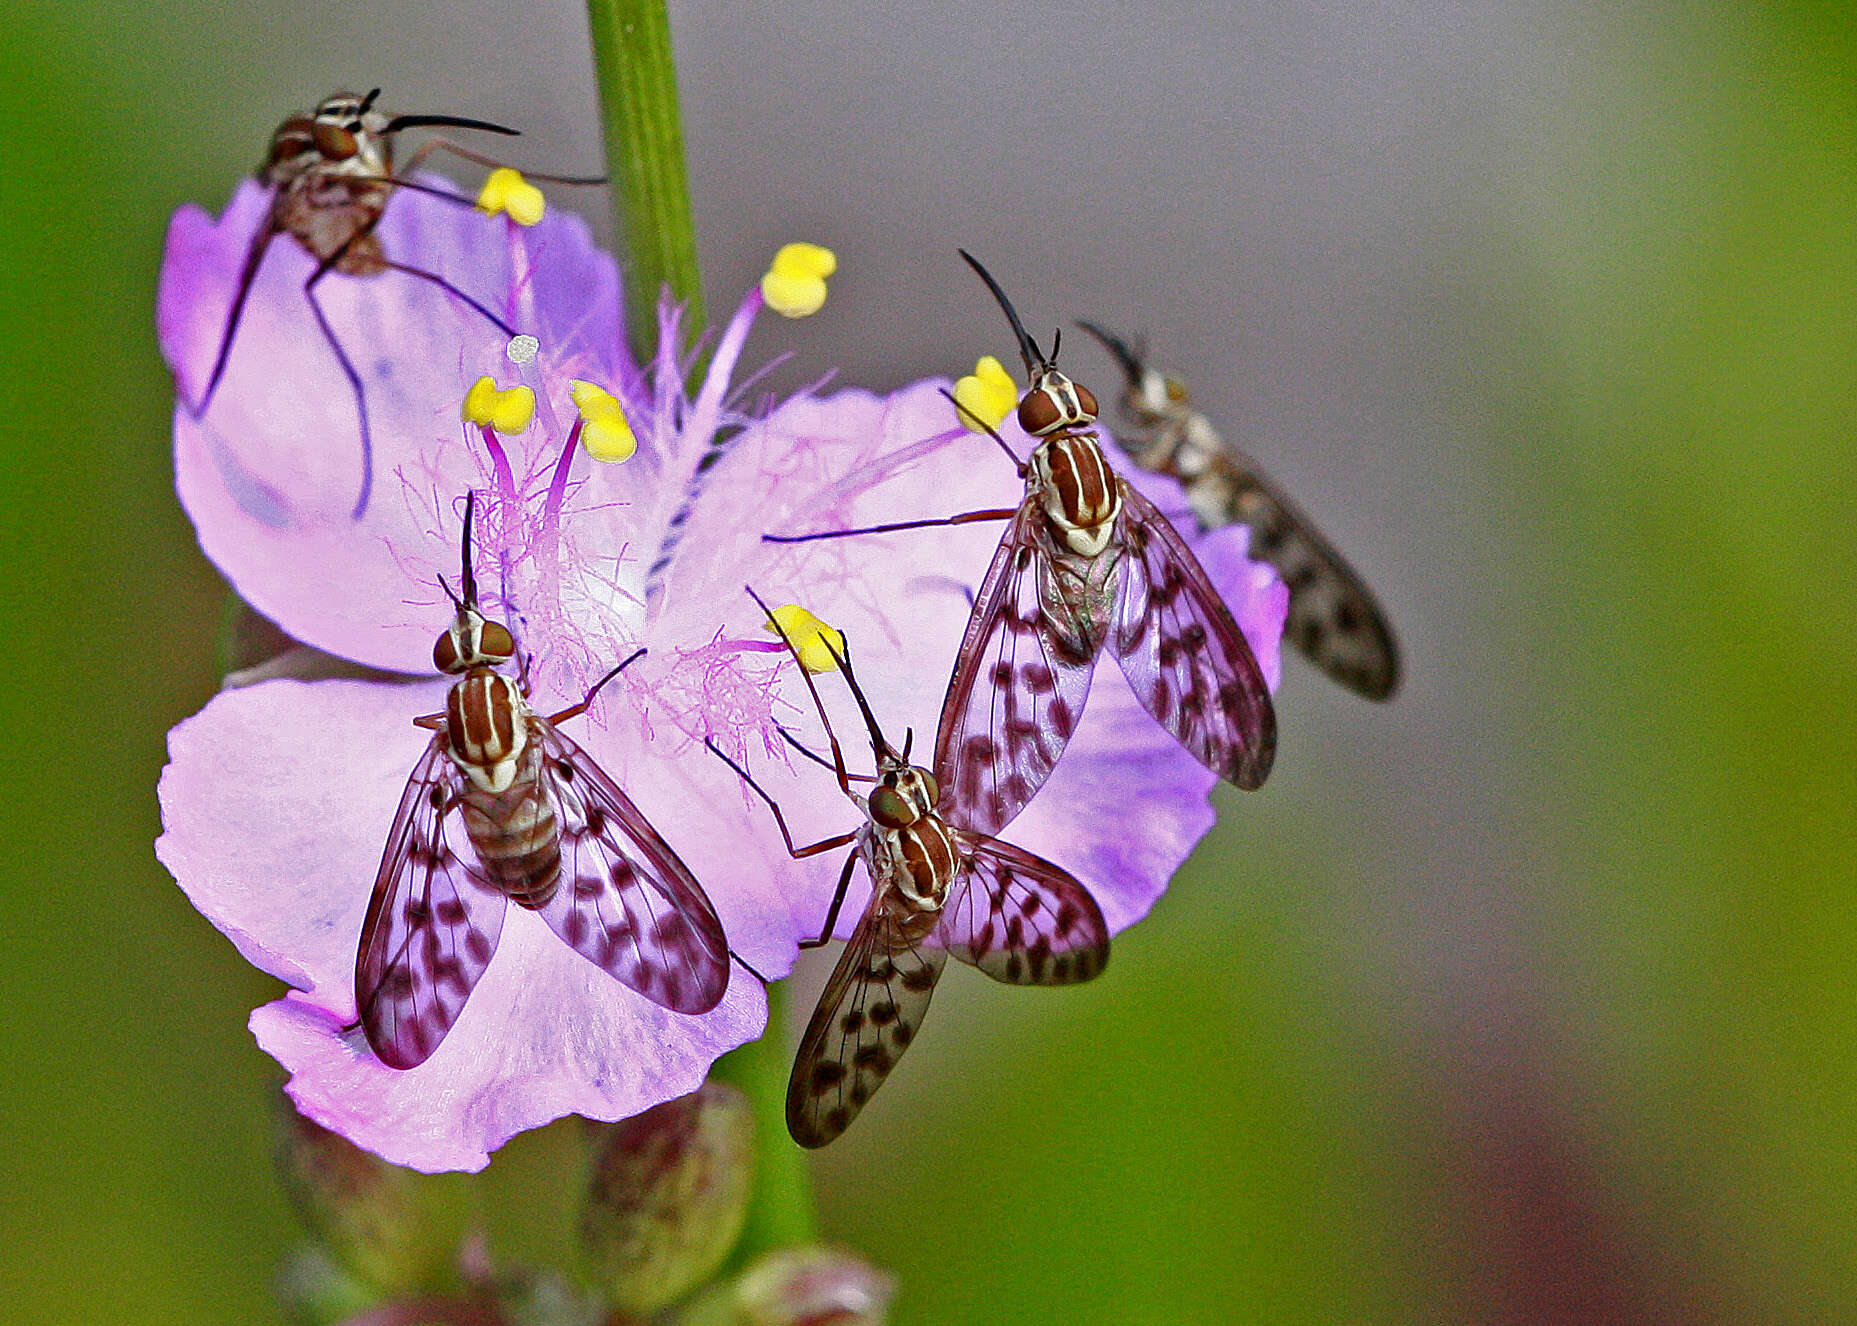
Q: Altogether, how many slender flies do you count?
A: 5